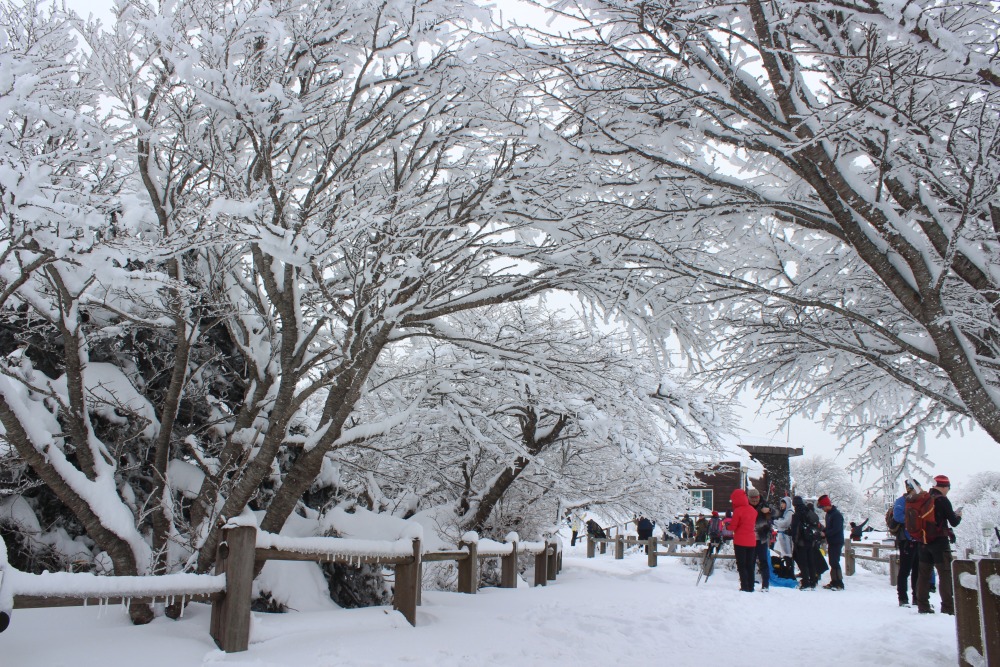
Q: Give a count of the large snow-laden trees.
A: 3